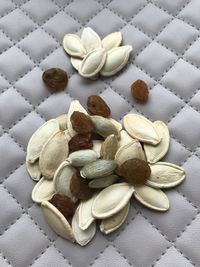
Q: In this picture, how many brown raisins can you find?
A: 8